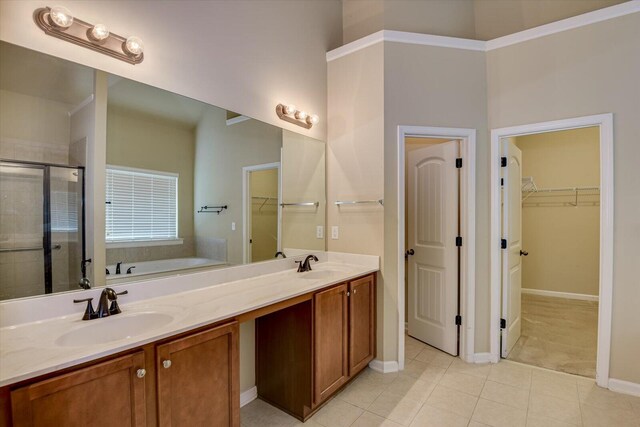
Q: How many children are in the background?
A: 0